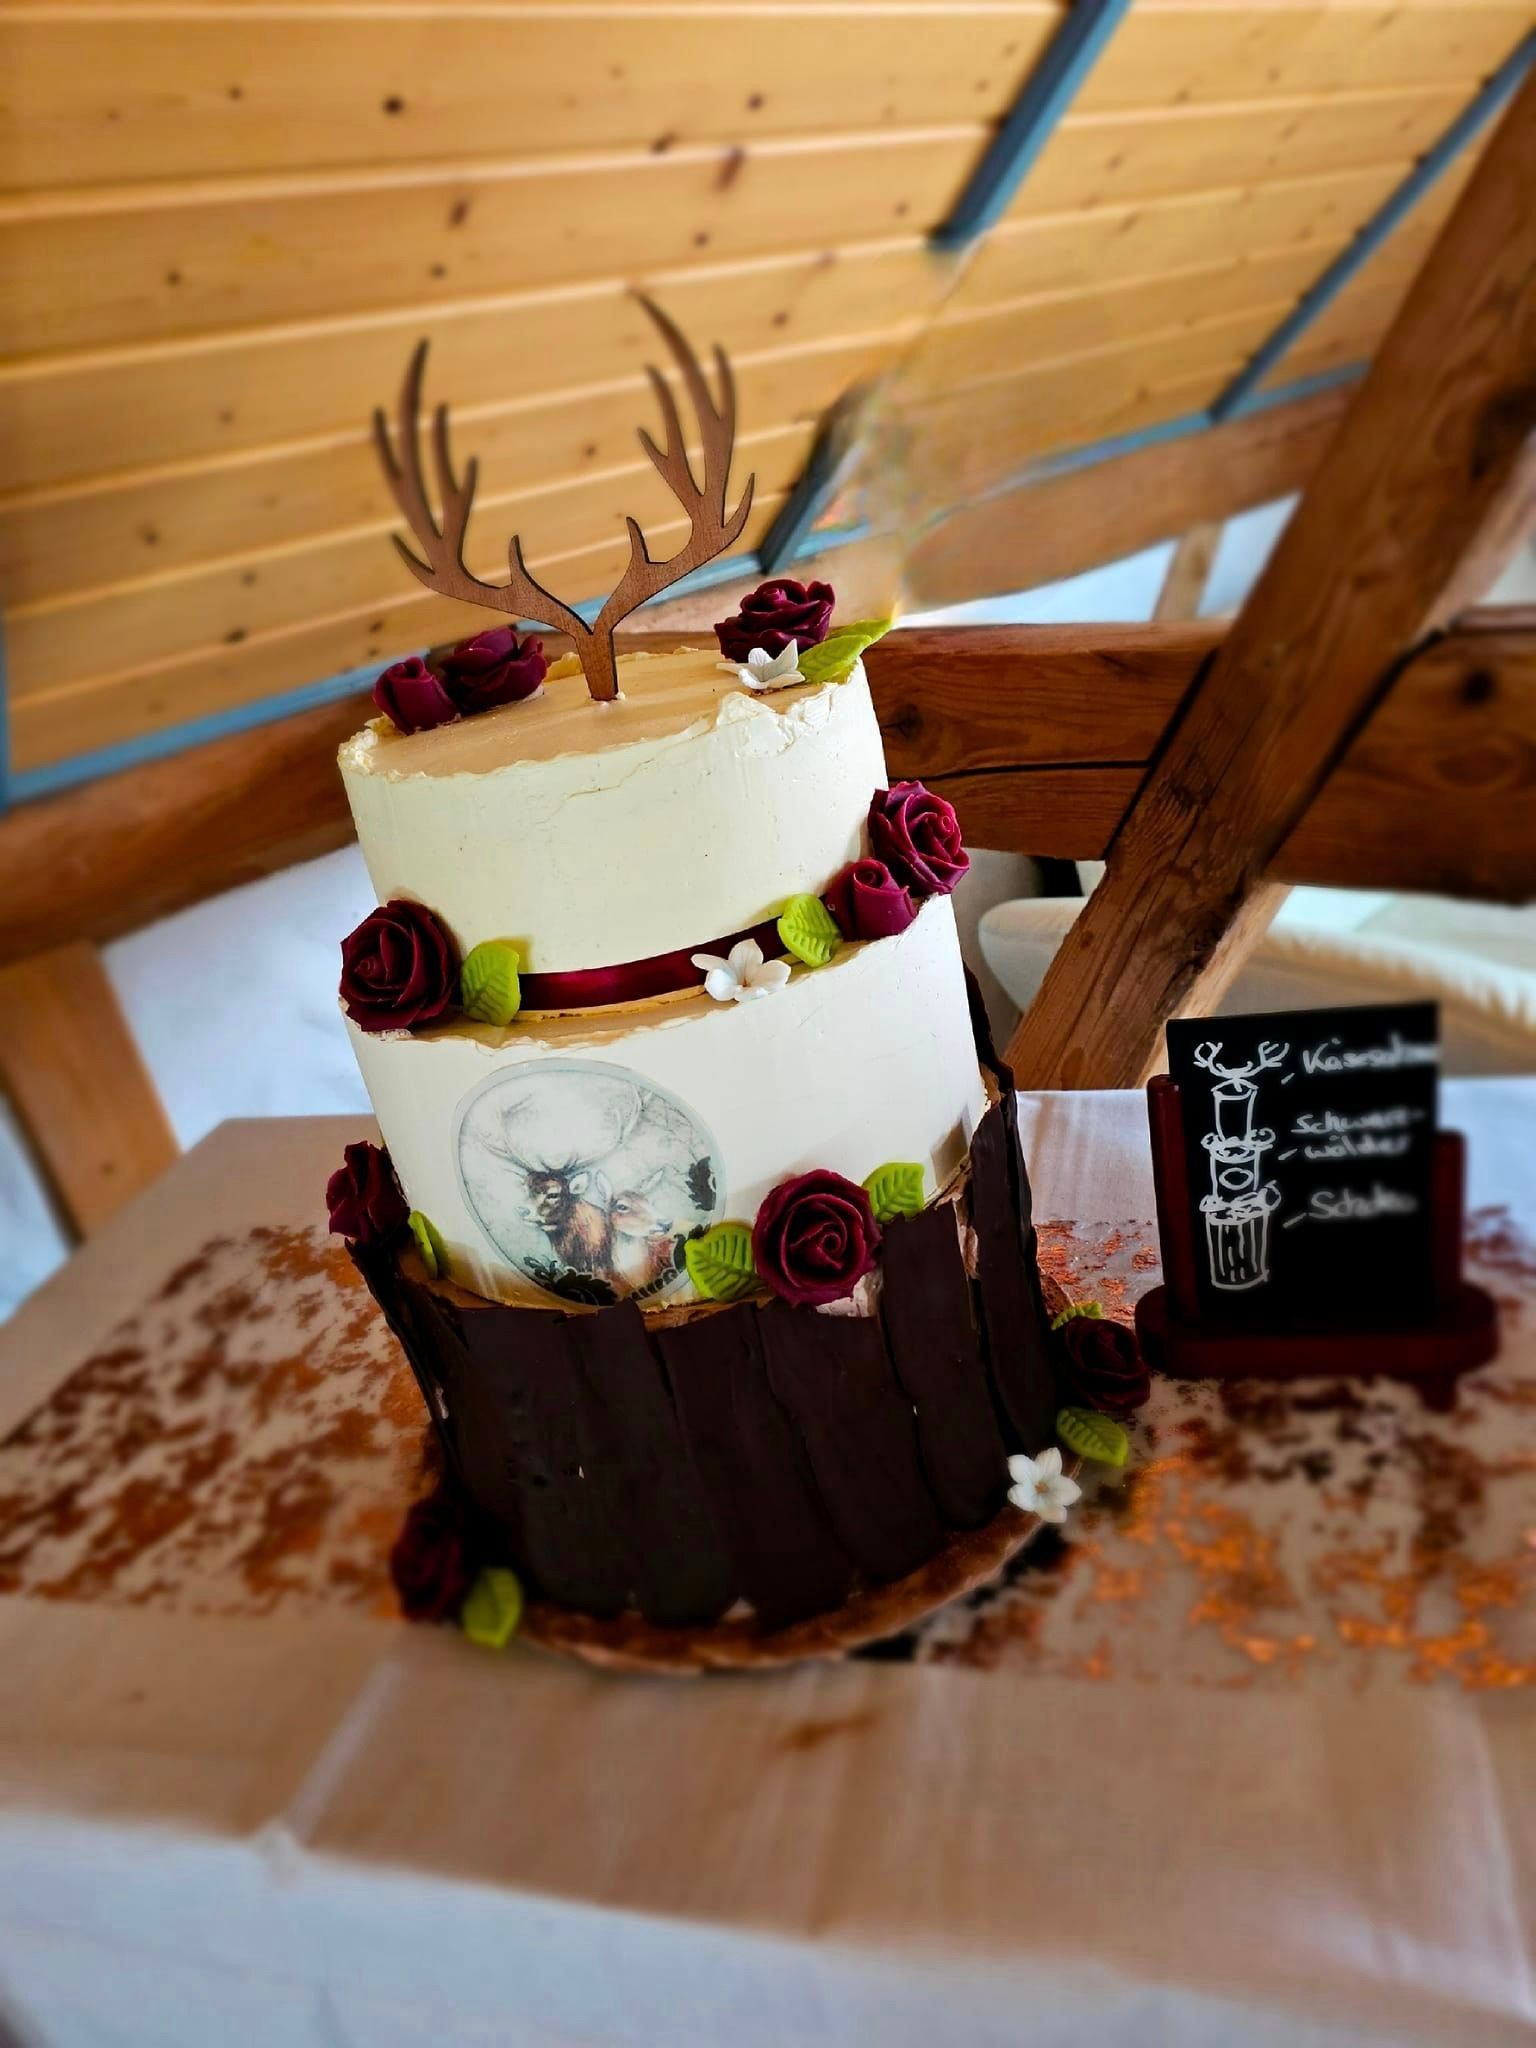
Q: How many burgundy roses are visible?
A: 10